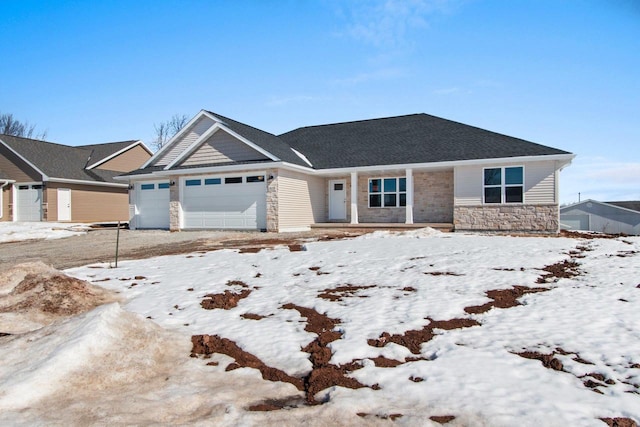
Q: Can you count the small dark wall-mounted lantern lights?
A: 3